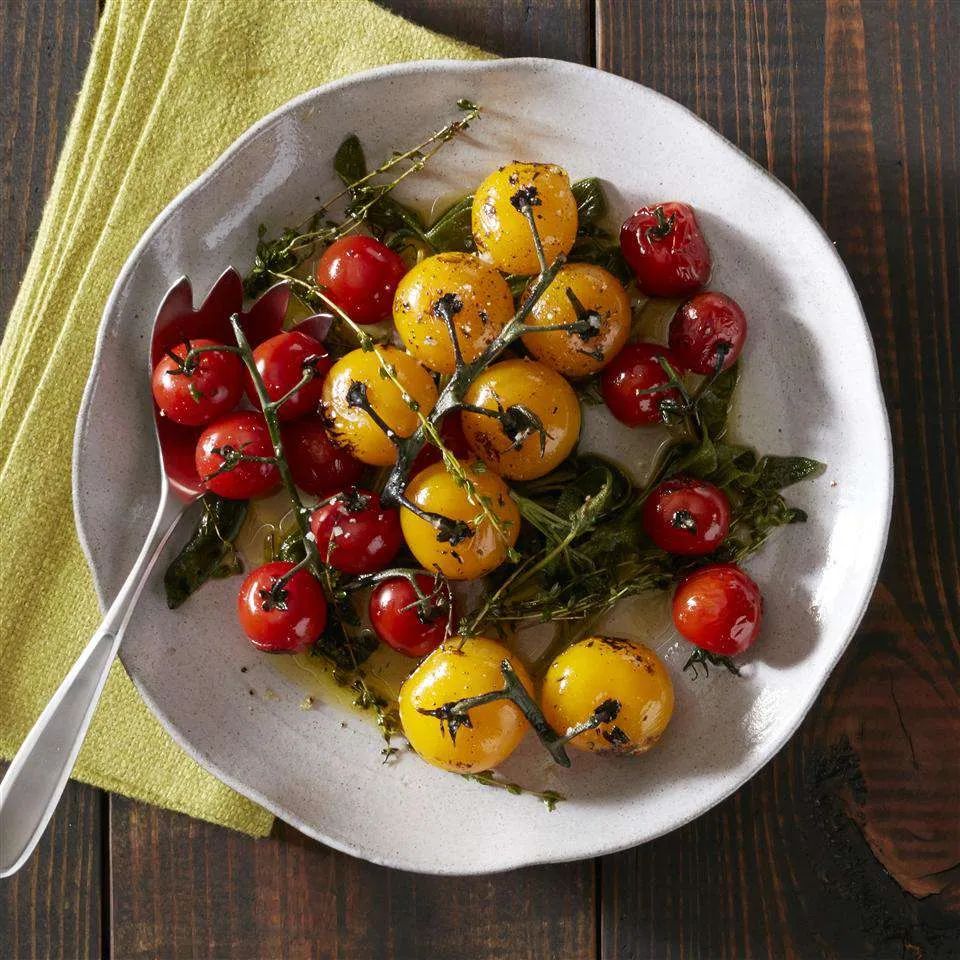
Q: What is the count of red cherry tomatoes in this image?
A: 14